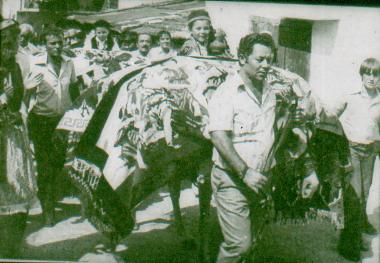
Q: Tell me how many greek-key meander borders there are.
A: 1